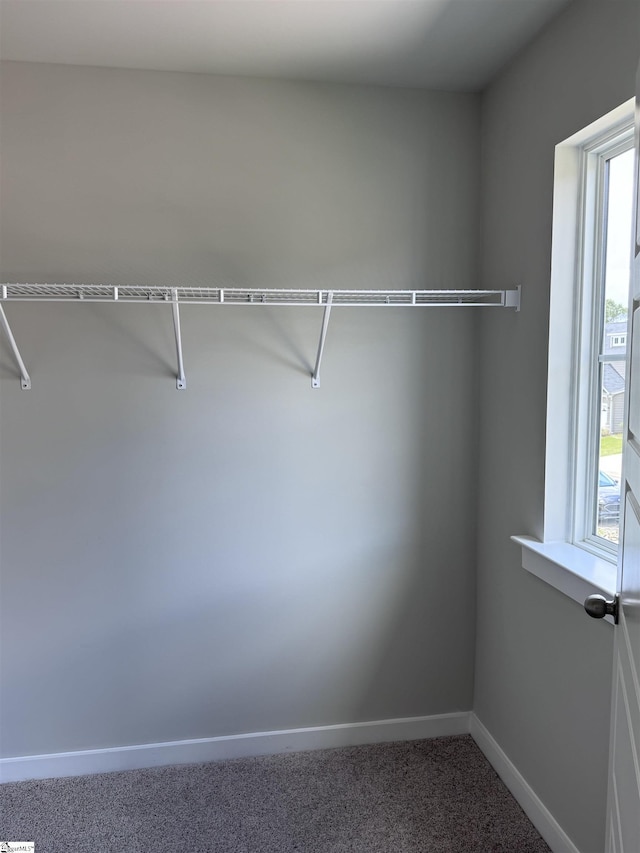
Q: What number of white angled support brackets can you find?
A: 3